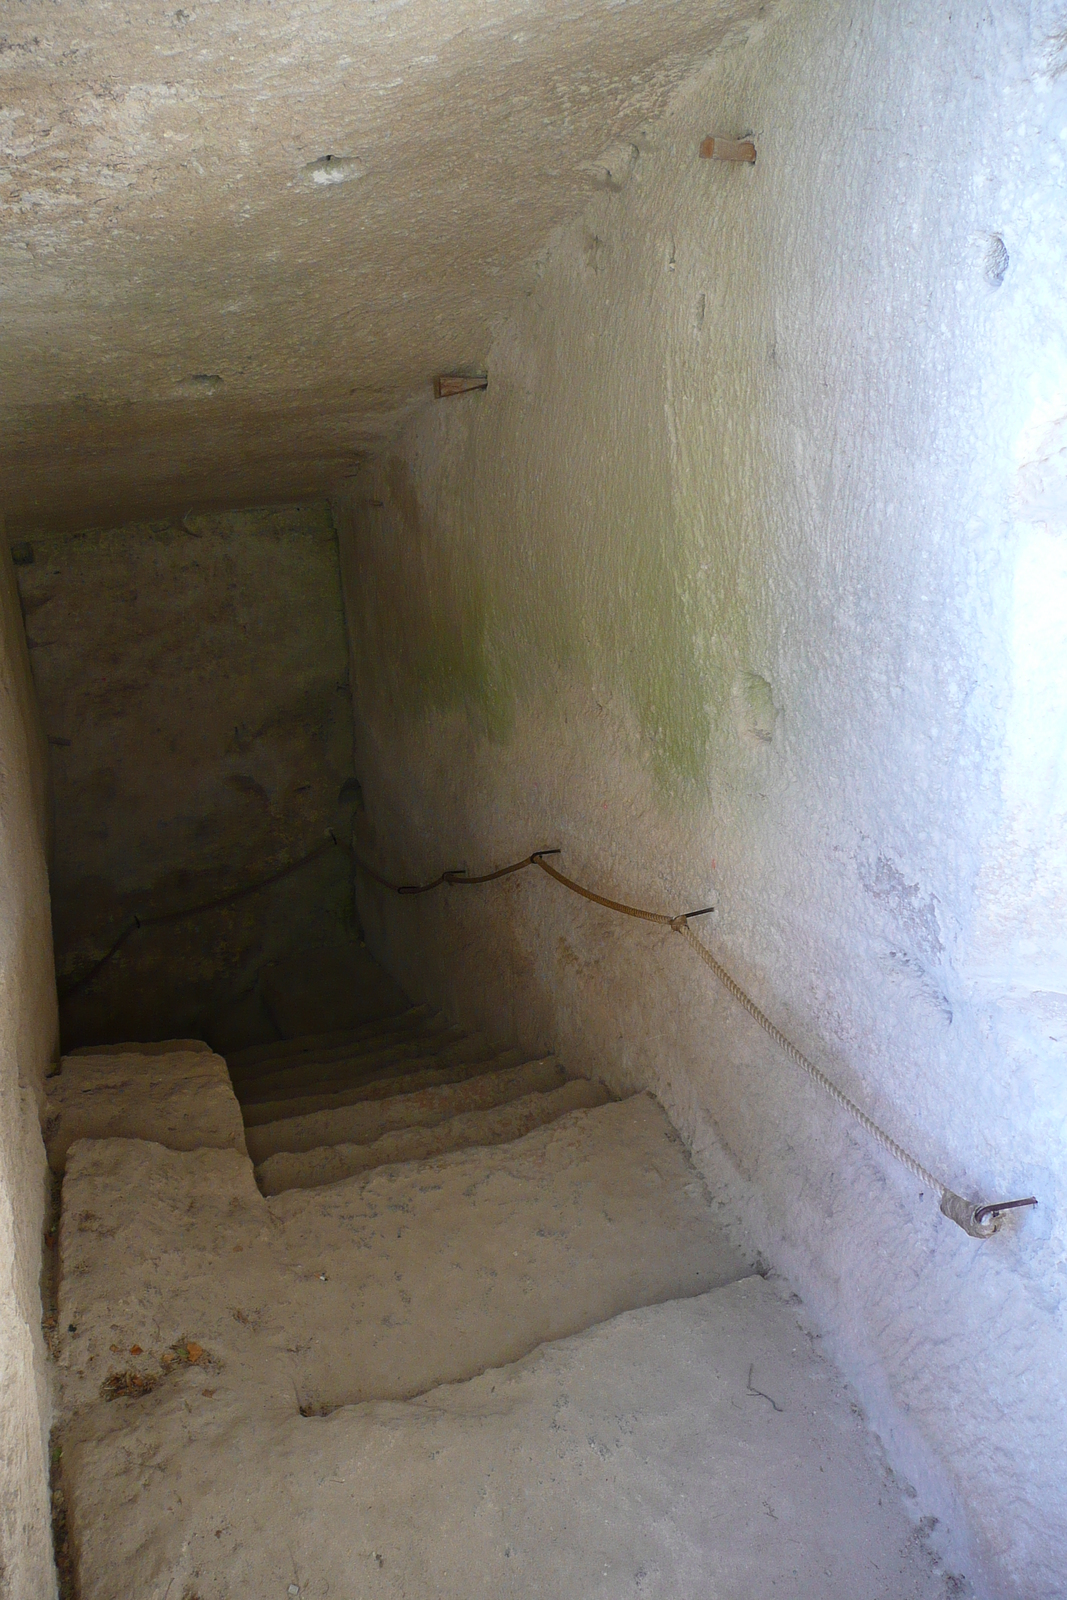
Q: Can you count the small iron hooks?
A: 7